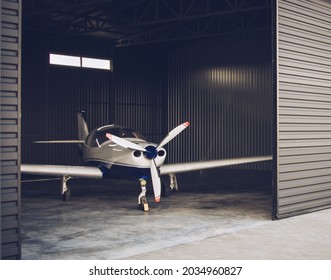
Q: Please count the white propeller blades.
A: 3